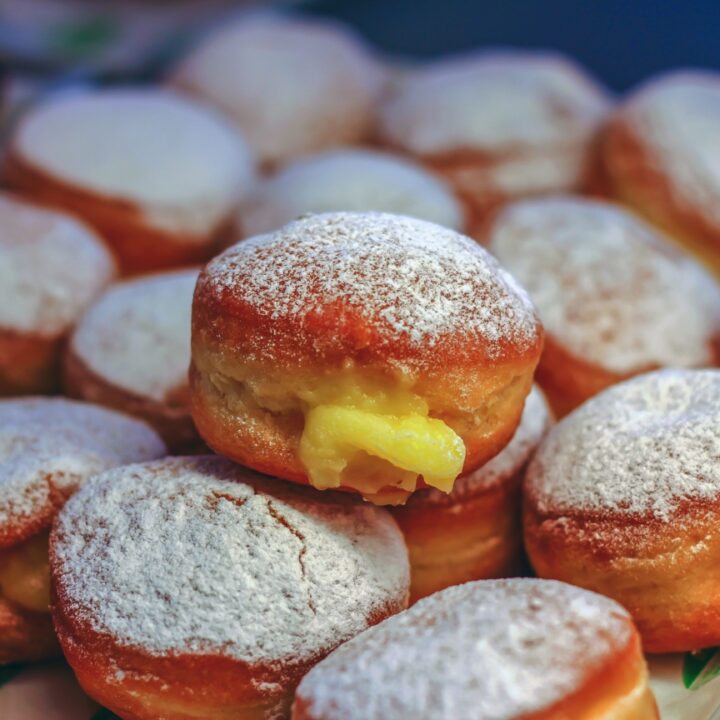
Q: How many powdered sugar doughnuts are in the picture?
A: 14